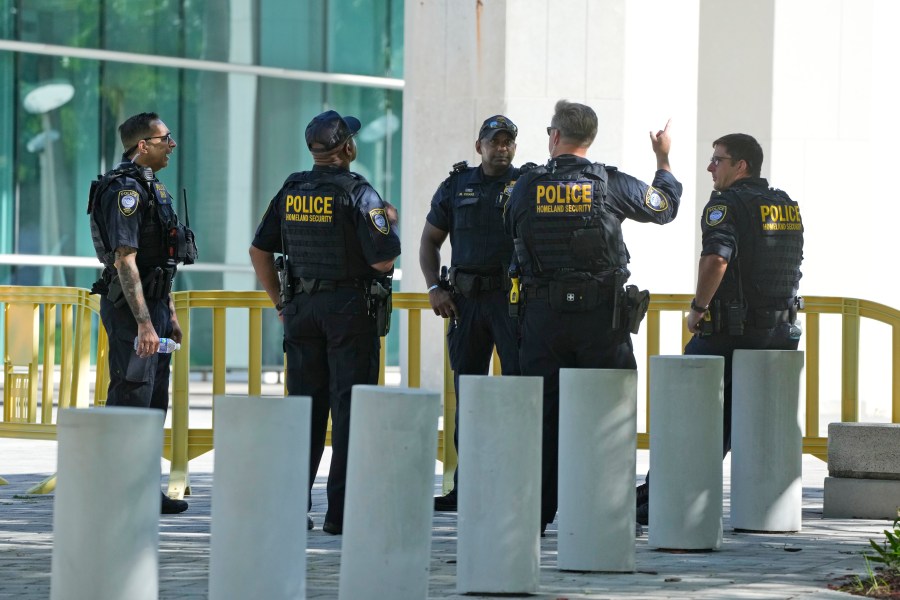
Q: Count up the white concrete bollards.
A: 7